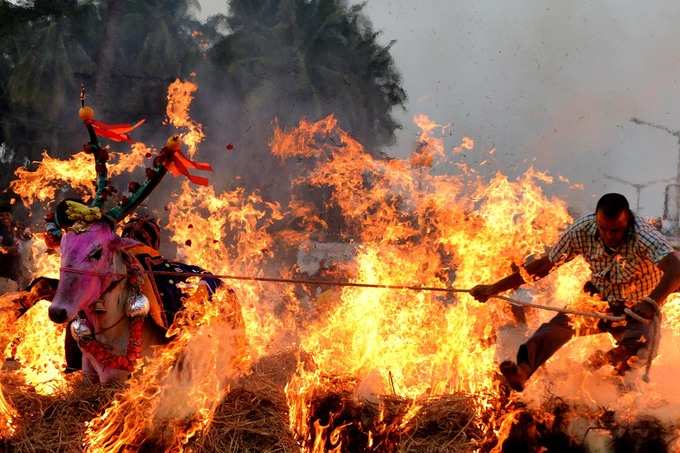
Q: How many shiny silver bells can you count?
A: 2